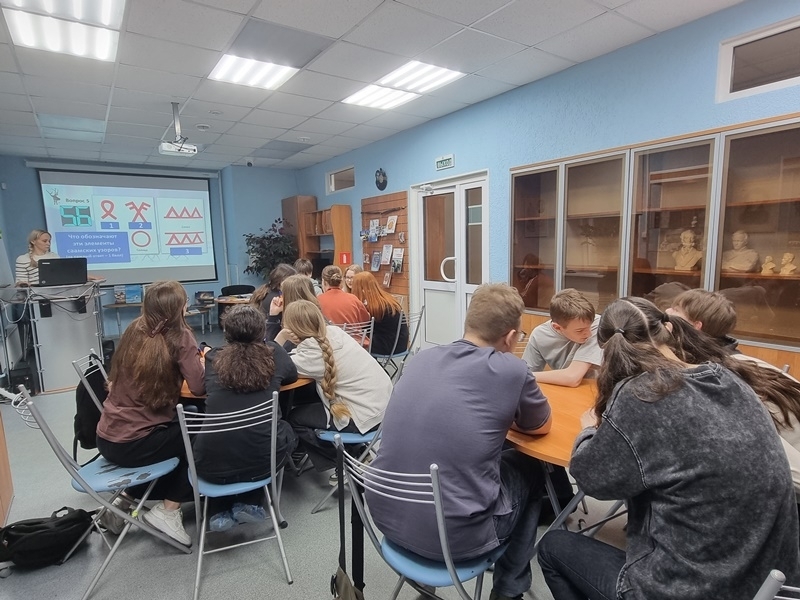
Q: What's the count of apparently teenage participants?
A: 13